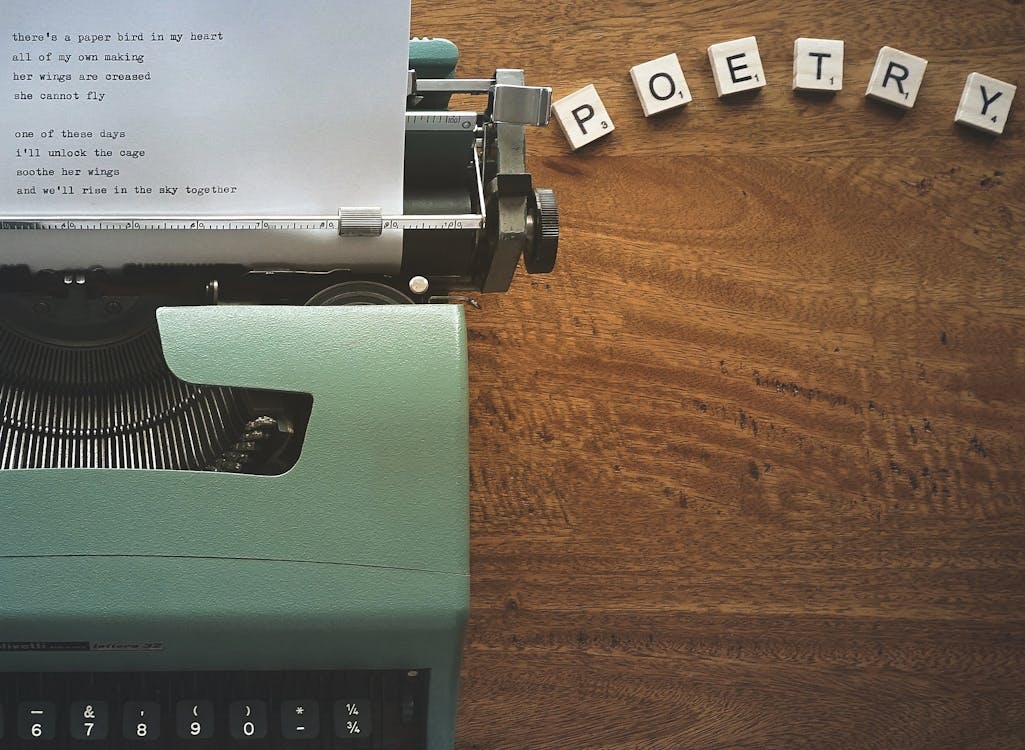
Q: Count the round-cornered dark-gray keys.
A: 7